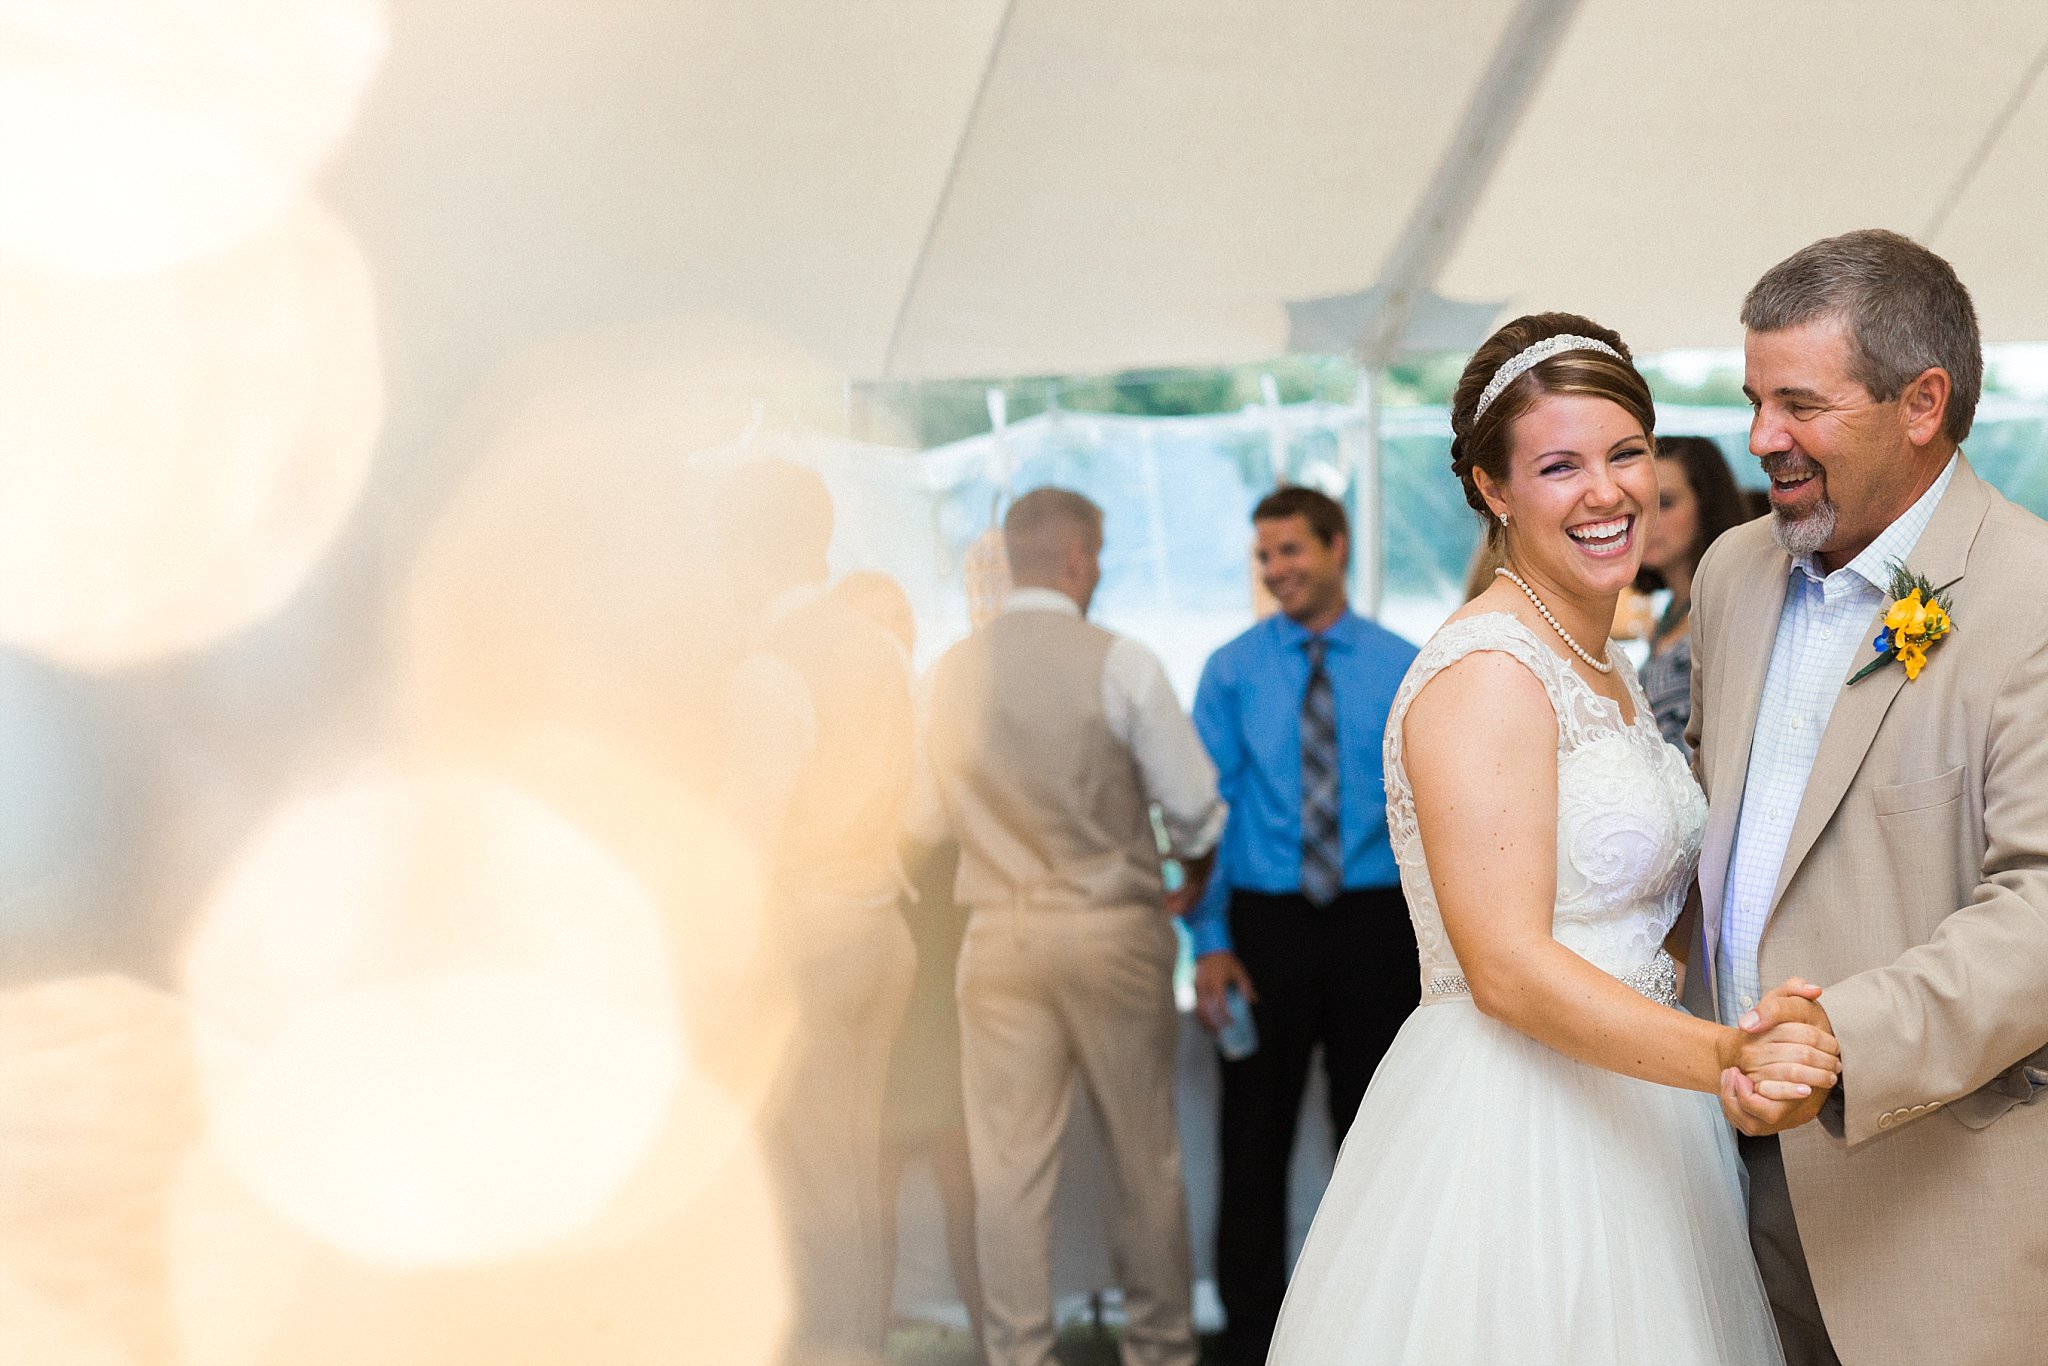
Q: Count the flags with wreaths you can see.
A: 0